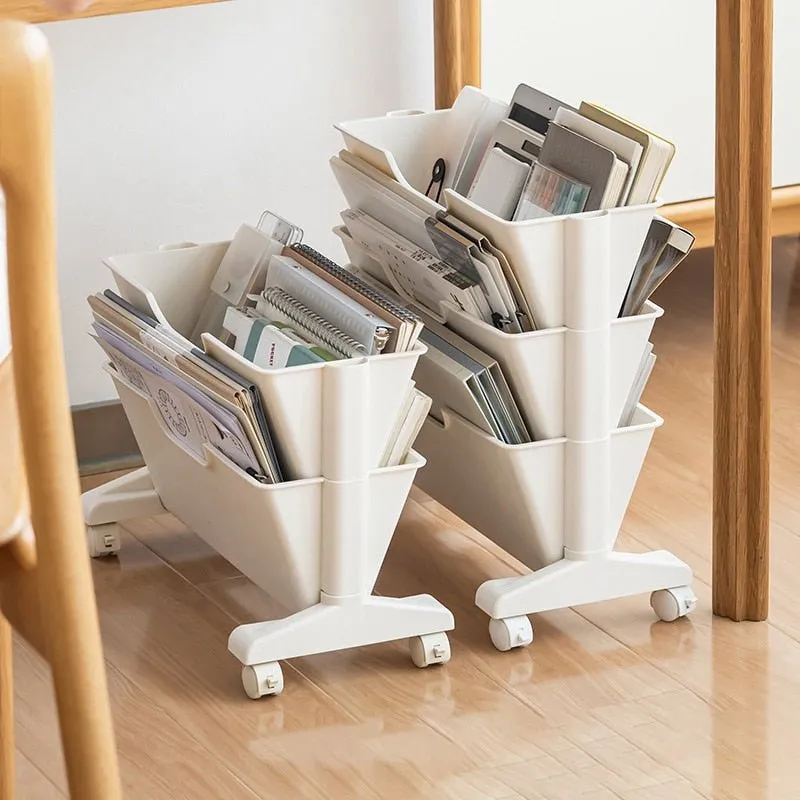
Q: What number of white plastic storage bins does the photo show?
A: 5